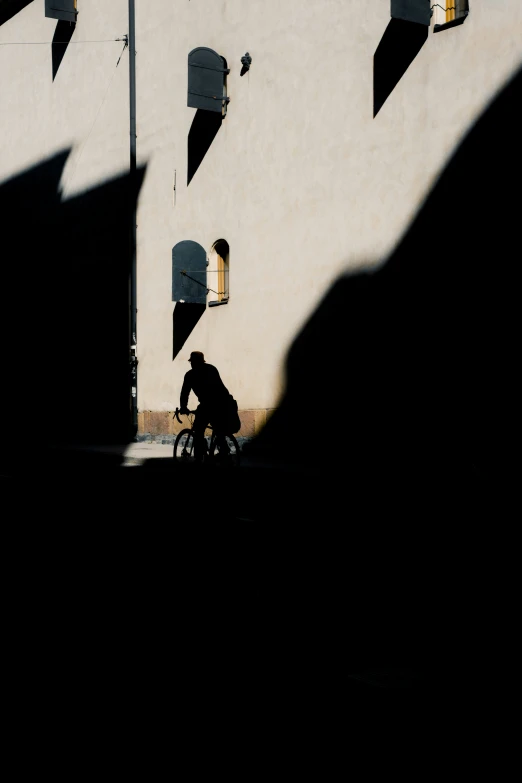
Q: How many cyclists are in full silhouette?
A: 1